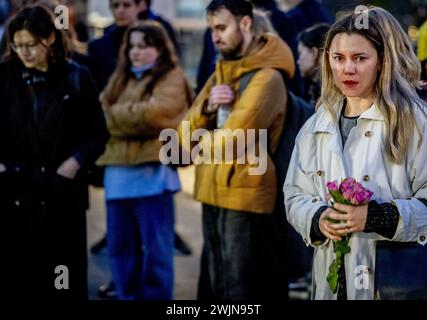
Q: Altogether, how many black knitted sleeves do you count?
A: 2